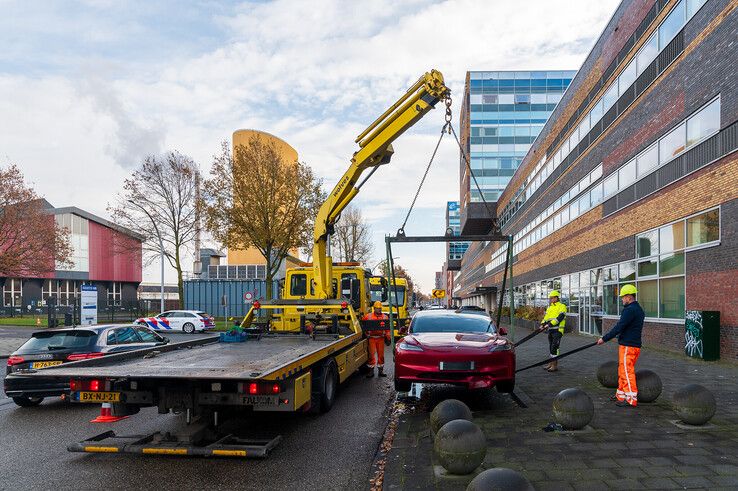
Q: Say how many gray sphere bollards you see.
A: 7